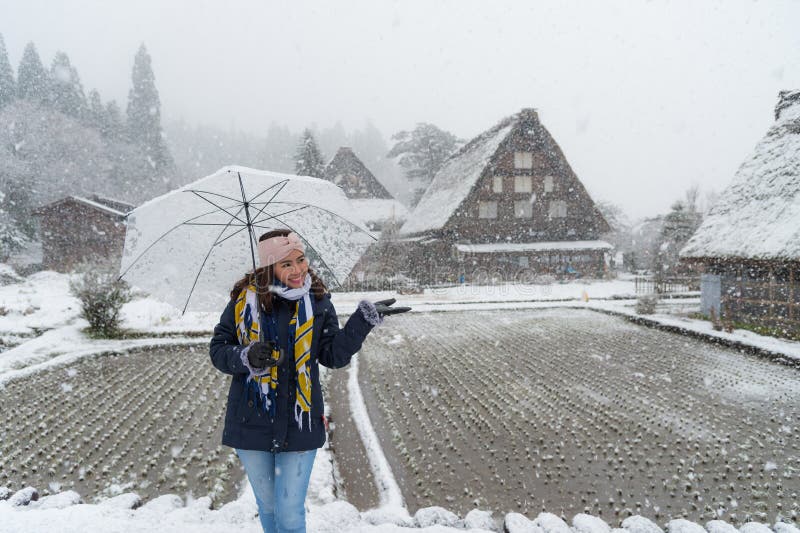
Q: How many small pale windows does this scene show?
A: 7